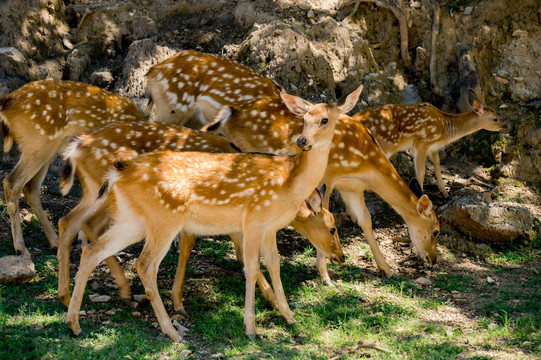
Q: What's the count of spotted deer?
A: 6